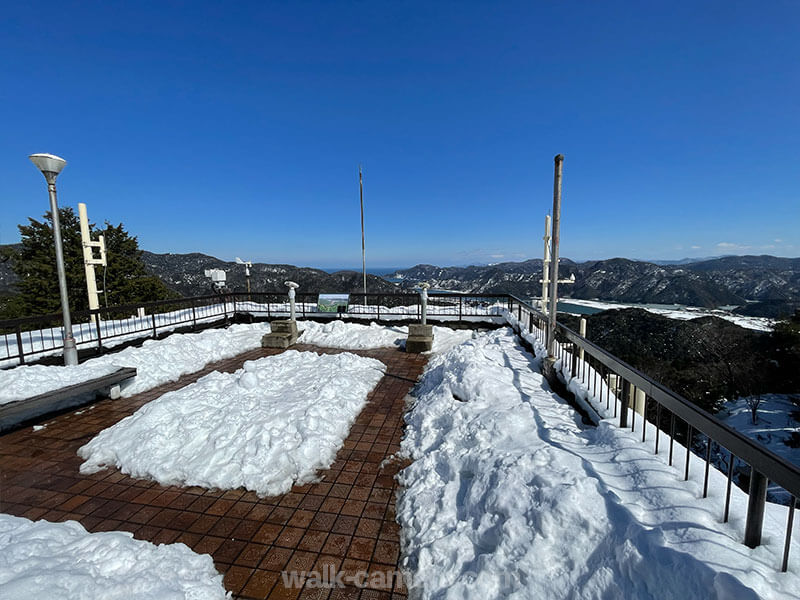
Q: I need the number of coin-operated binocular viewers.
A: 2